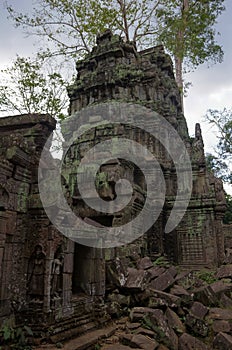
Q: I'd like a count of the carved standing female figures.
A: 2